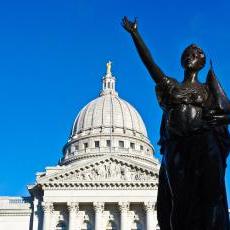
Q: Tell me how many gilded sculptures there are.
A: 1